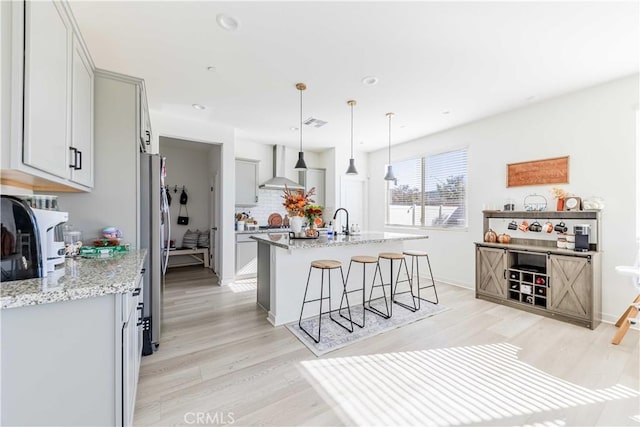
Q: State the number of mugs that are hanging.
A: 5